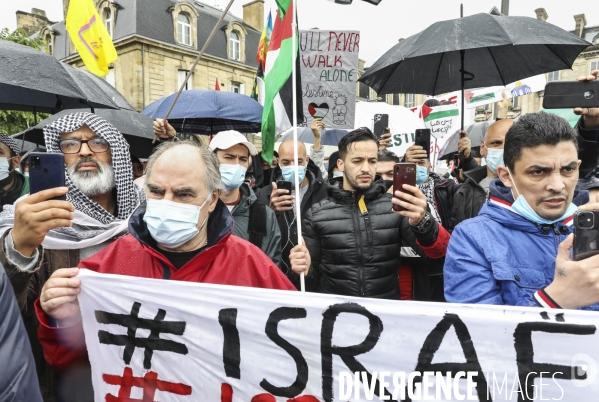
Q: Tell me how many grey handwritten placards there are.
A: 1